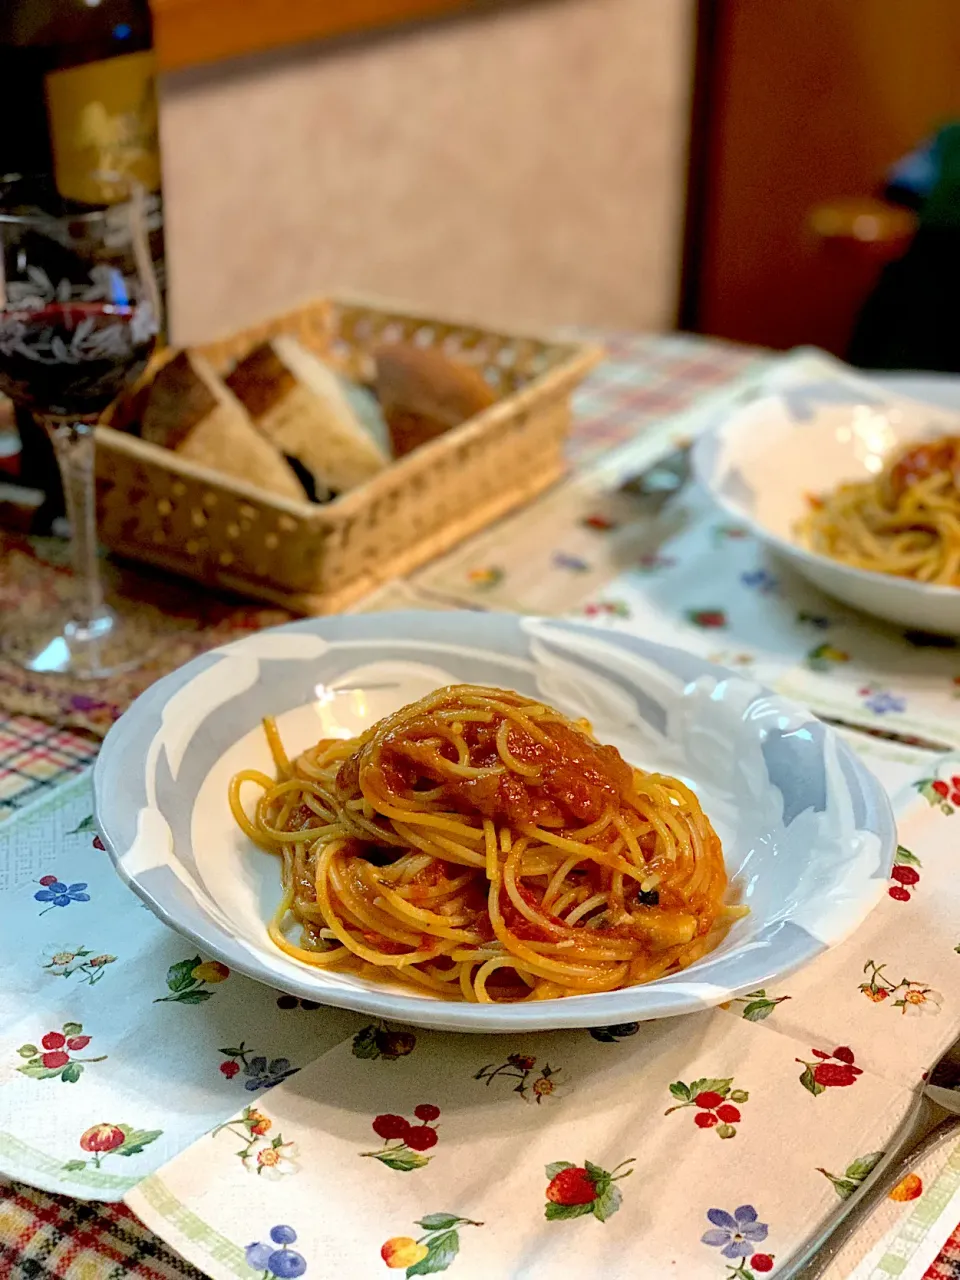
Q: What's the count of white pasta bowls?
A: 2